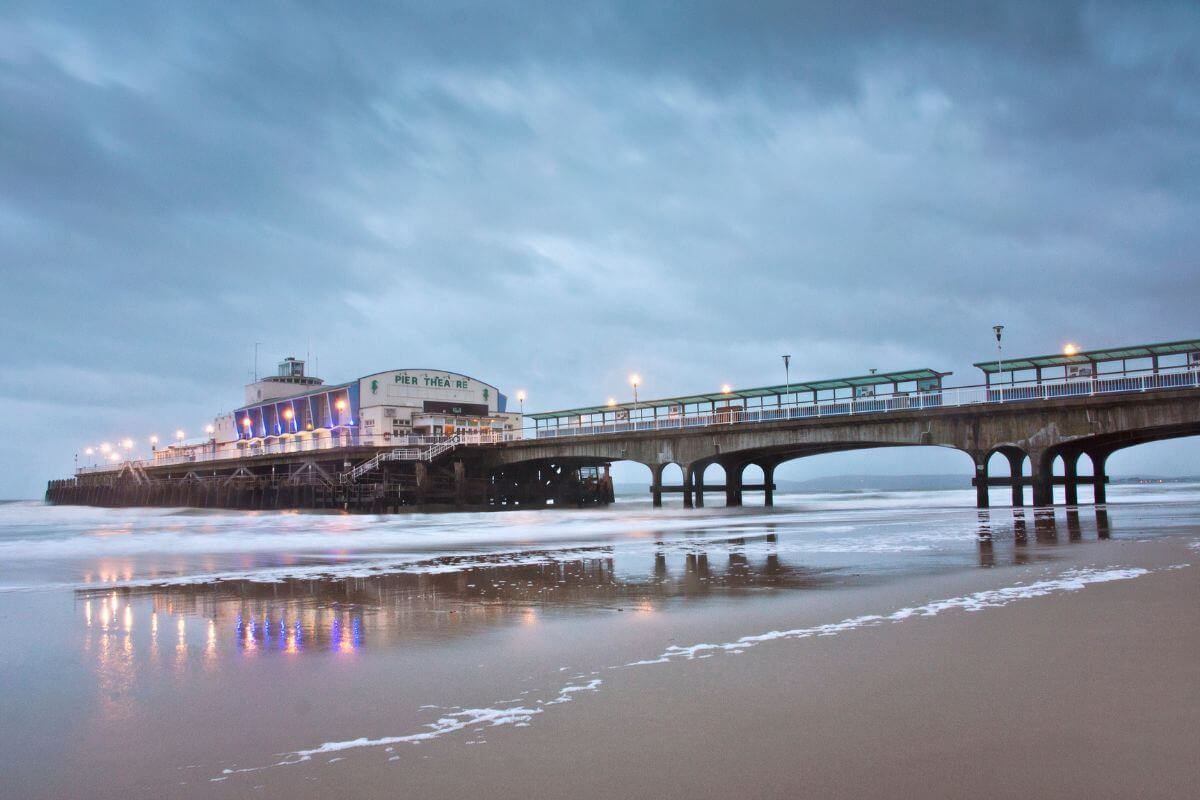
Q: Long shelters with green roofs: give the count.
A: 2